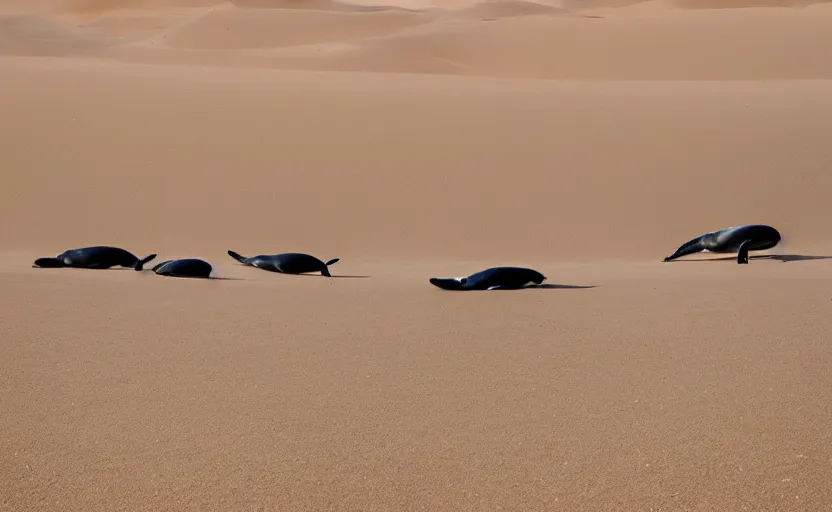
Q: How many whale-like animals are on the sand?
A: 5